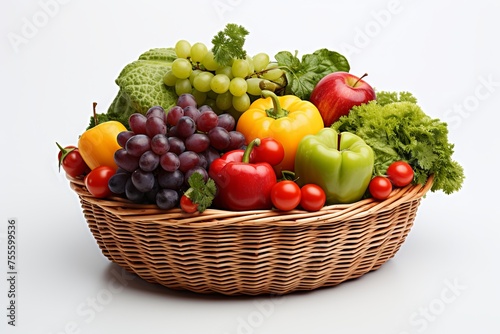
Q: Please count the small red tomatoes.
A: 8